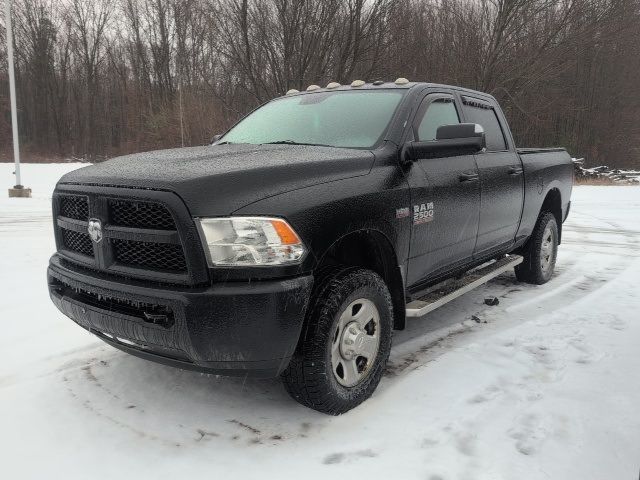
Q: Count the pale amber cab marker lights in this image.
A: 5